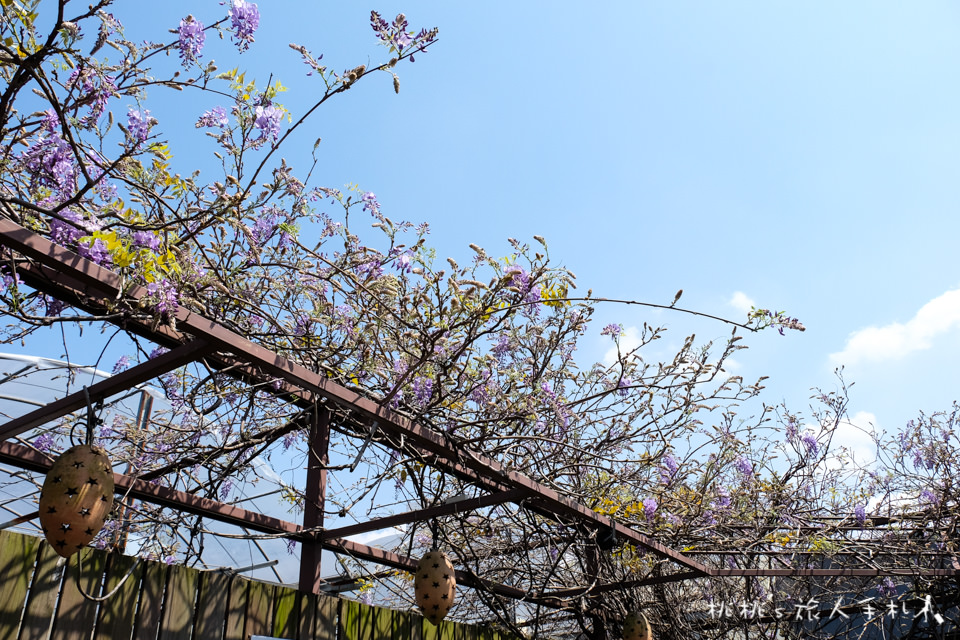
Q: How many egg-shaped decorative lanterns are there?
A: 3